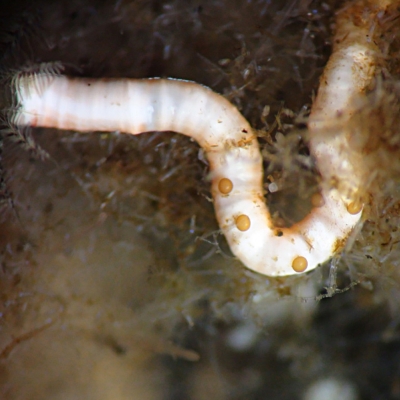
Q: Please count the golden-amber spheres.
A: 5